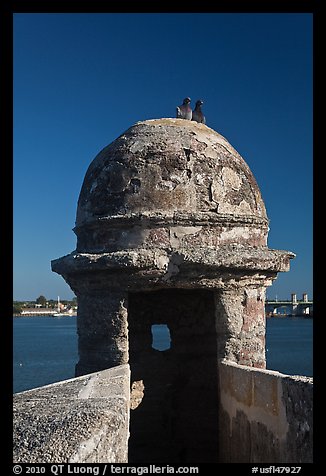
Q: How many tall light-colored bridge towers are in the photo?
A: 2